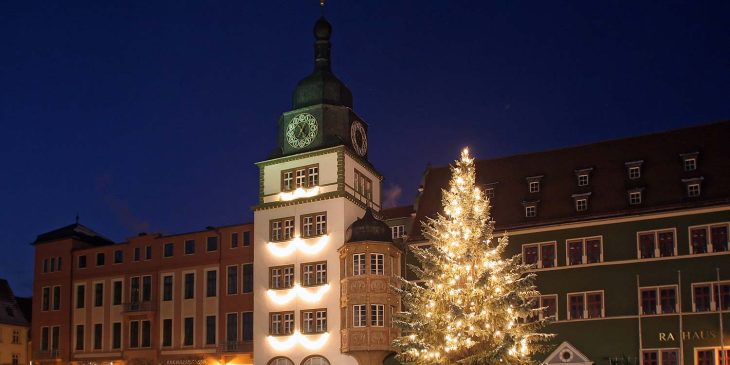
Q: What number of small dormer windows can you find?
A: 9